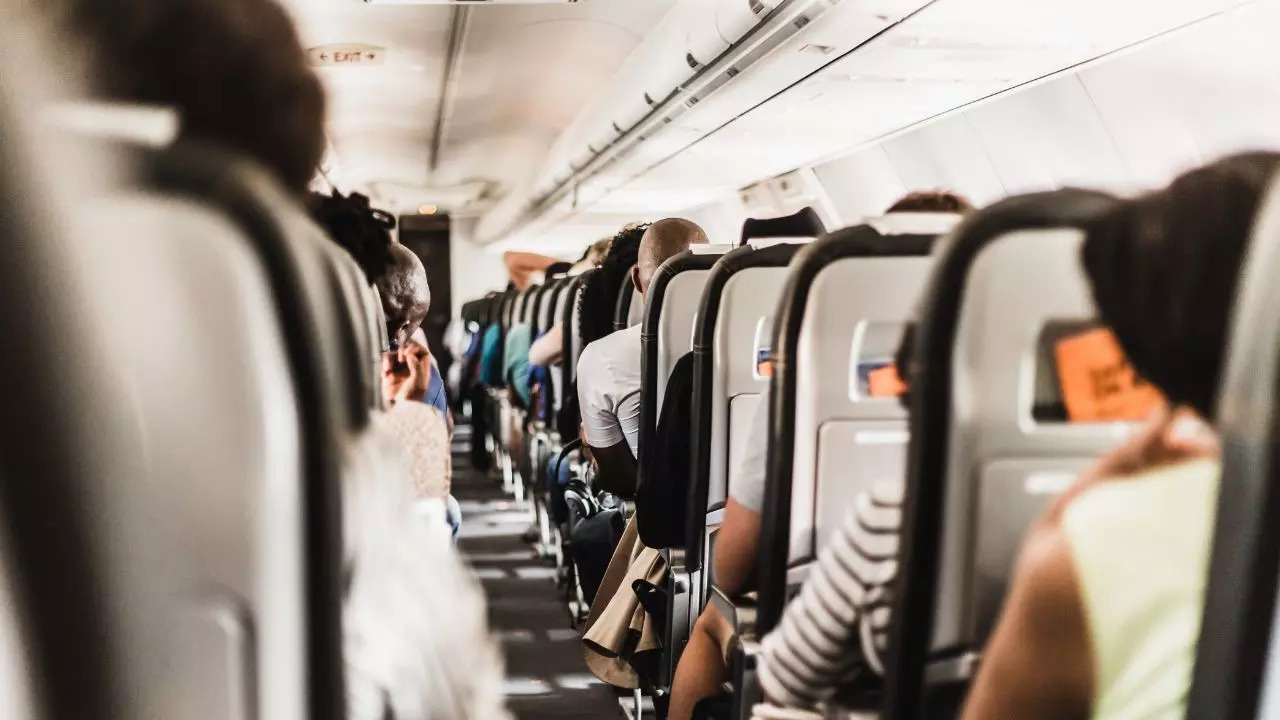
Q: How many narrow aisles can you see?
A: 1